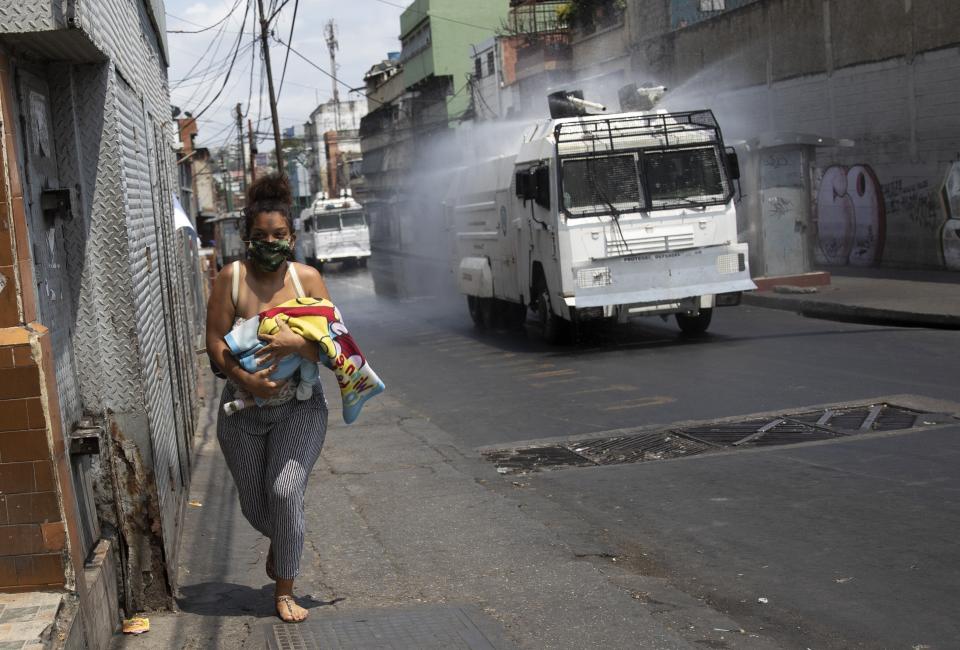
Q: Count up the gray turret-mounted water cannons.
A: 2